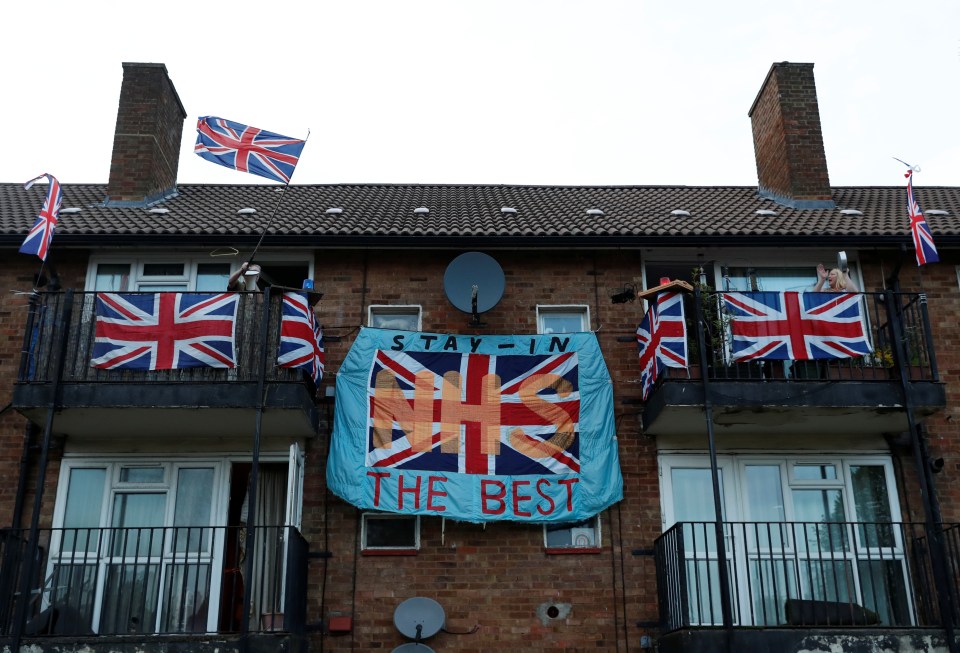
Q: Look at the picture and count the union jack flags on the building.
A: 8